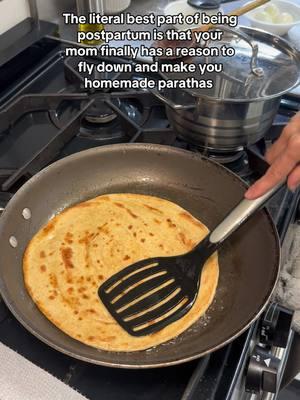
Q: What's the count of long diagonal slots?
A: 5